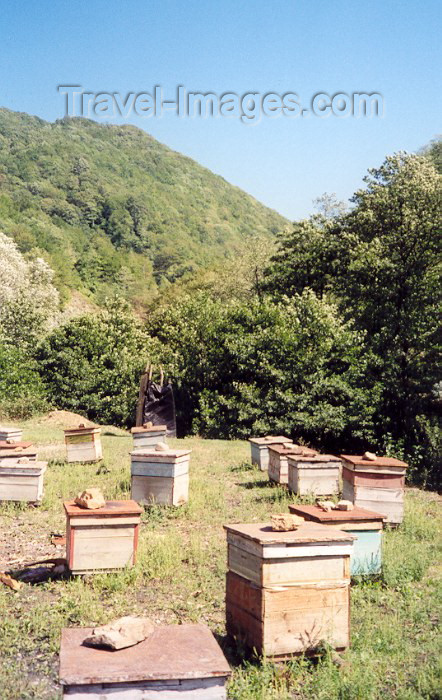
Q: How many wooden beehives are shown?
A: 15